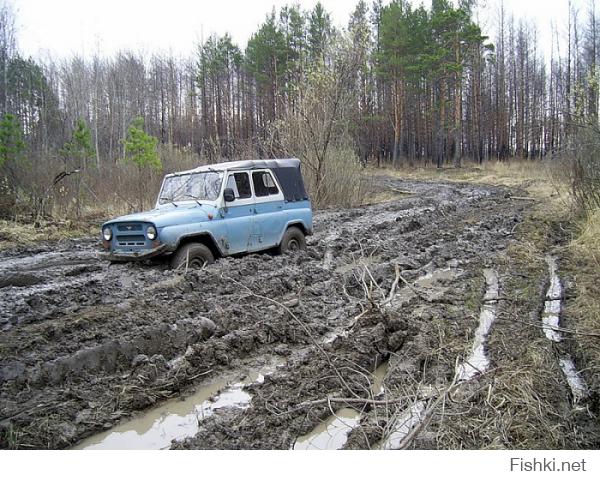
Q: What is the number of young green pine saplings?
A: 3